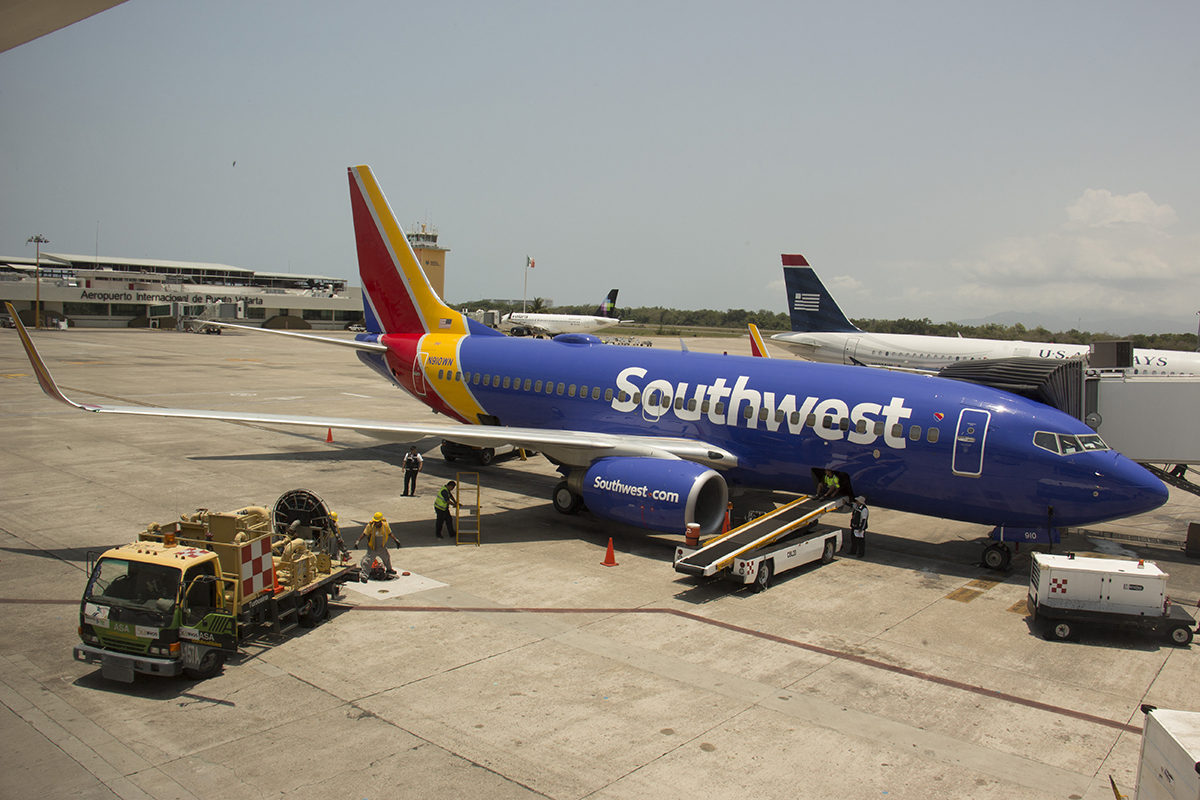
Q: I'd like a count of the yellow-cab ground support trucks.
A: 1